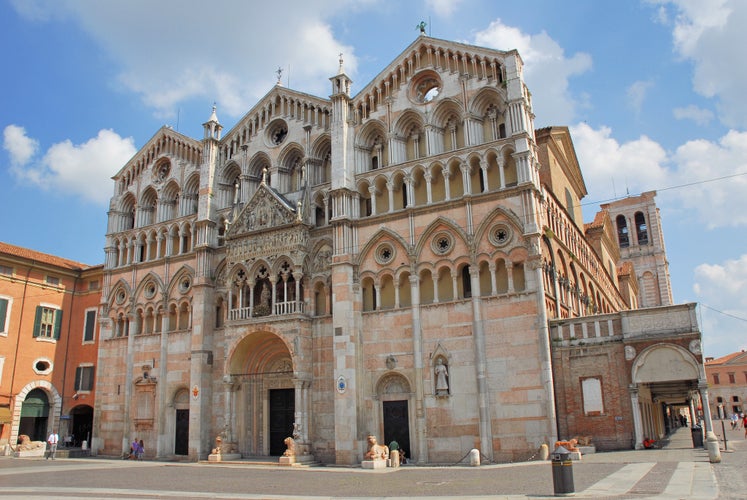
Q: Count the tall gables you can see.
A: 3